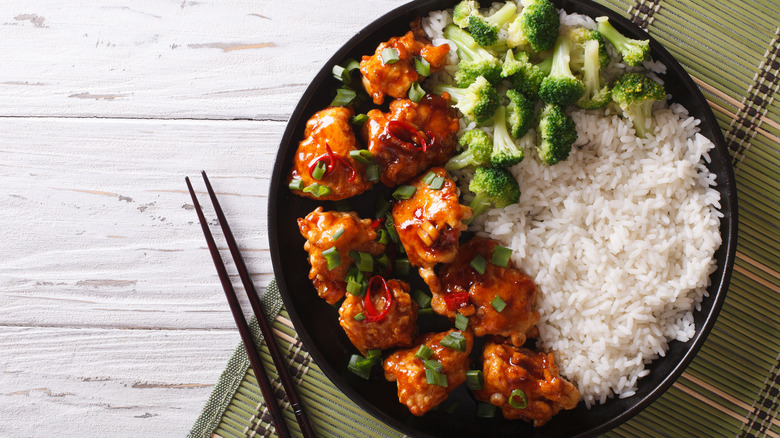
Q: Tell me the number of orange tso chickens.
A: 9